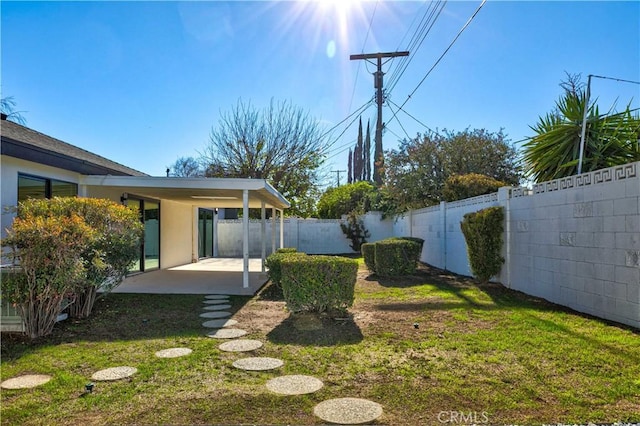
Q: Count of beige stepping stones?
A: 13